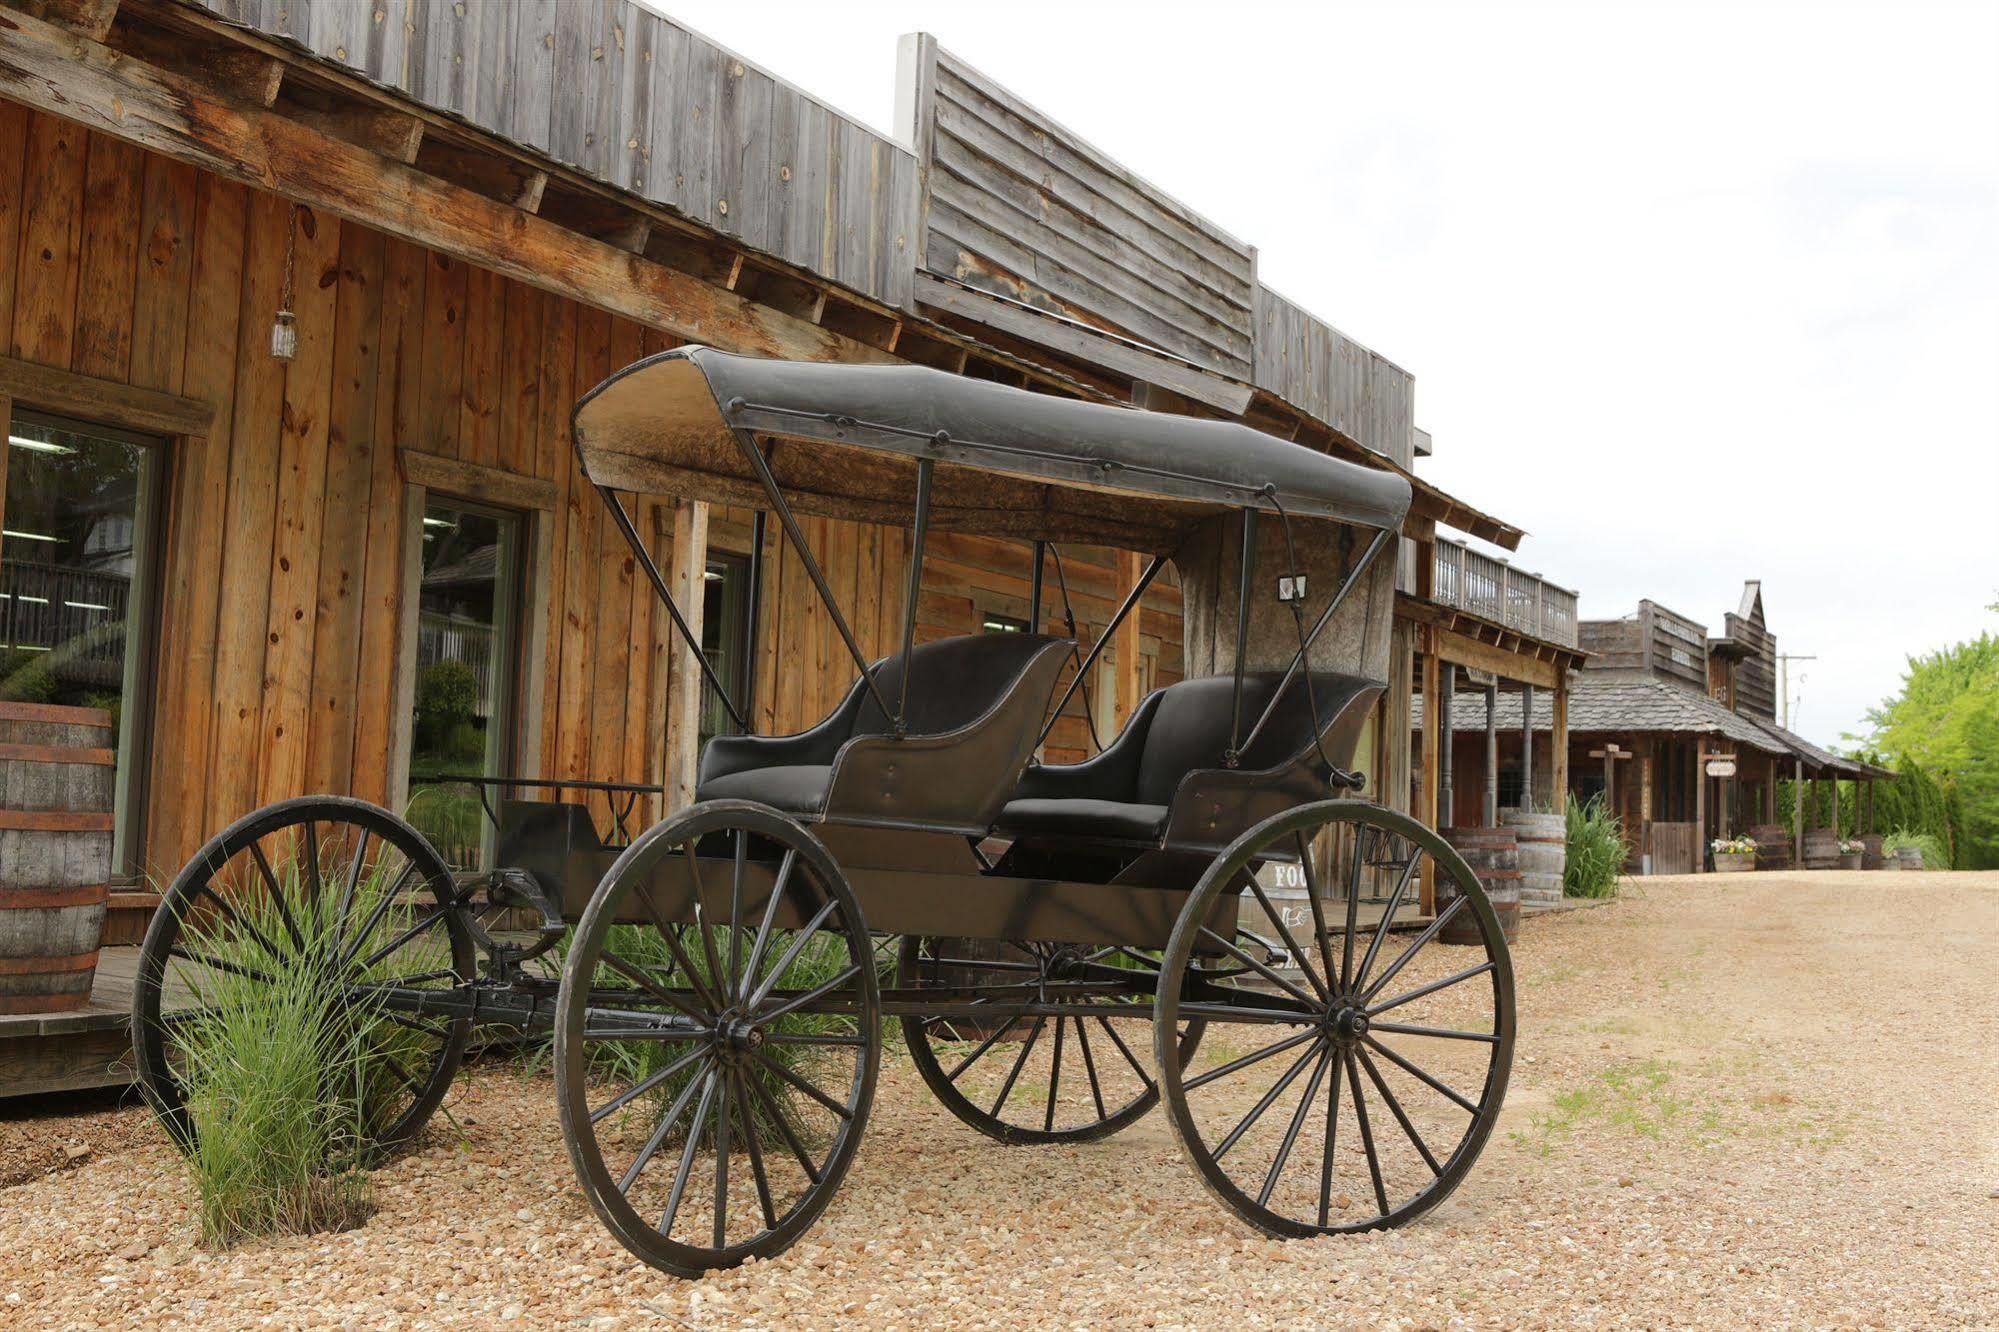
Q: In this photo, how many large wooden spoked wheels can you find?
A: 4